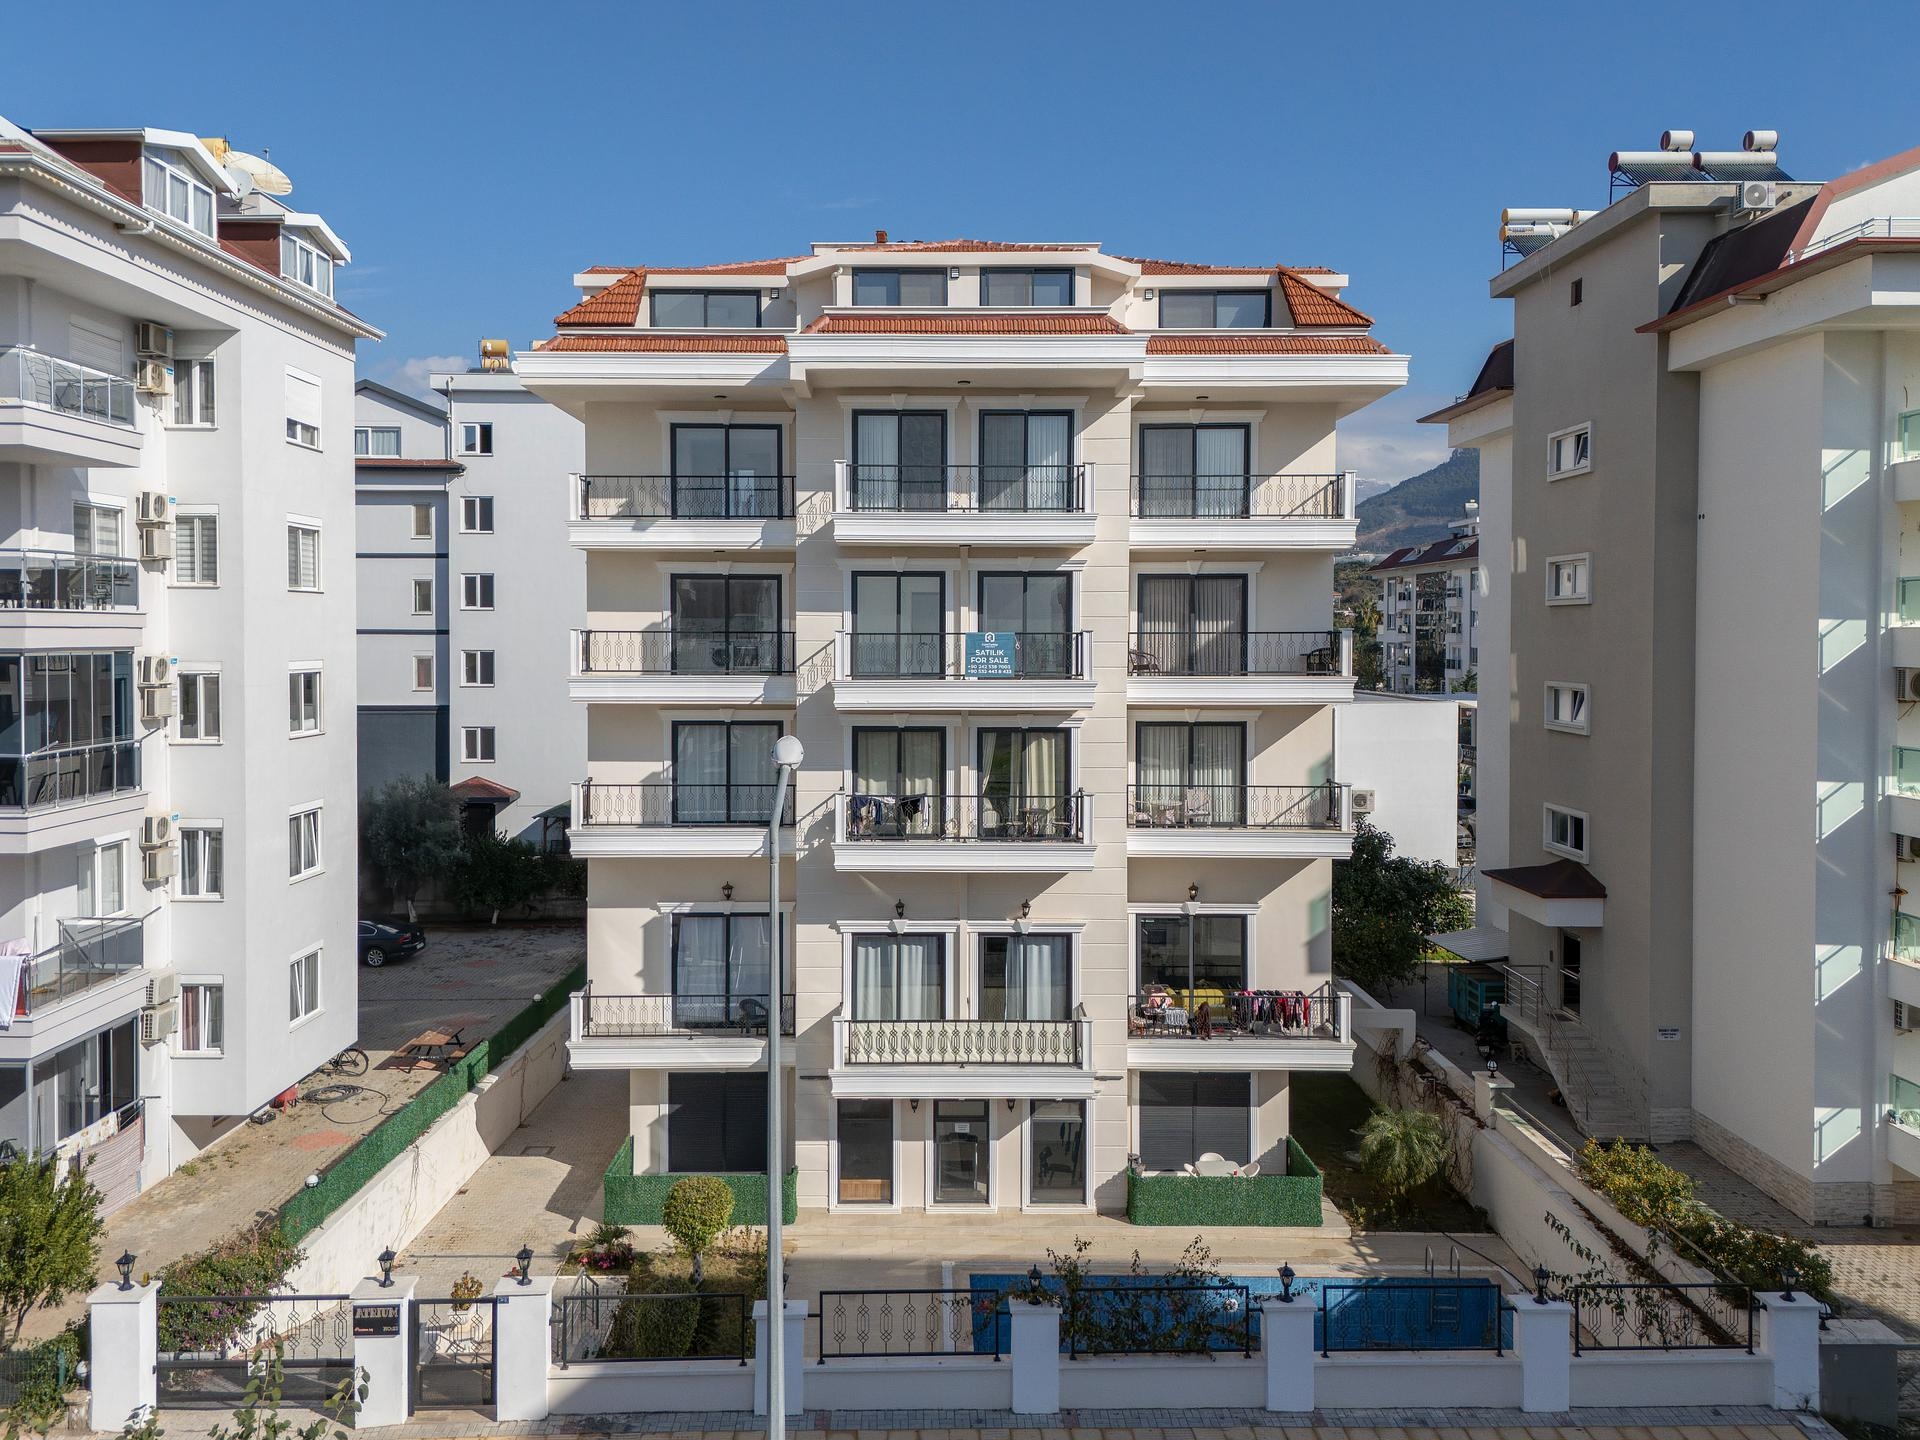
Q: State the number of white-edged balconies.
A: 12